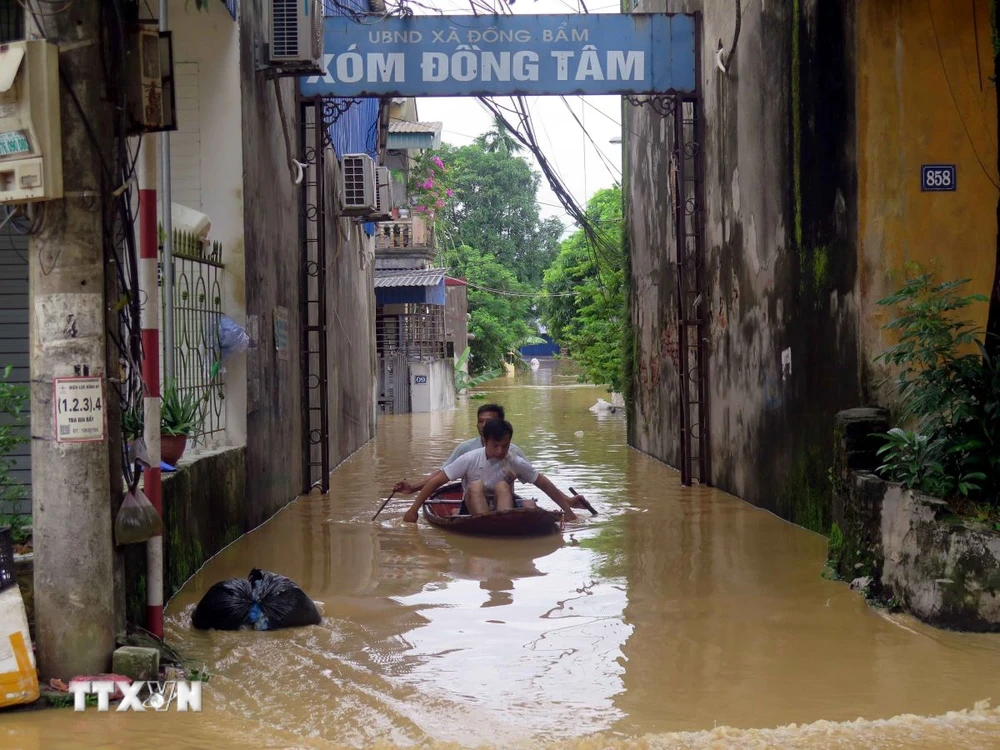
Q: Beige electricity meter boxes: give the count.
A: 1